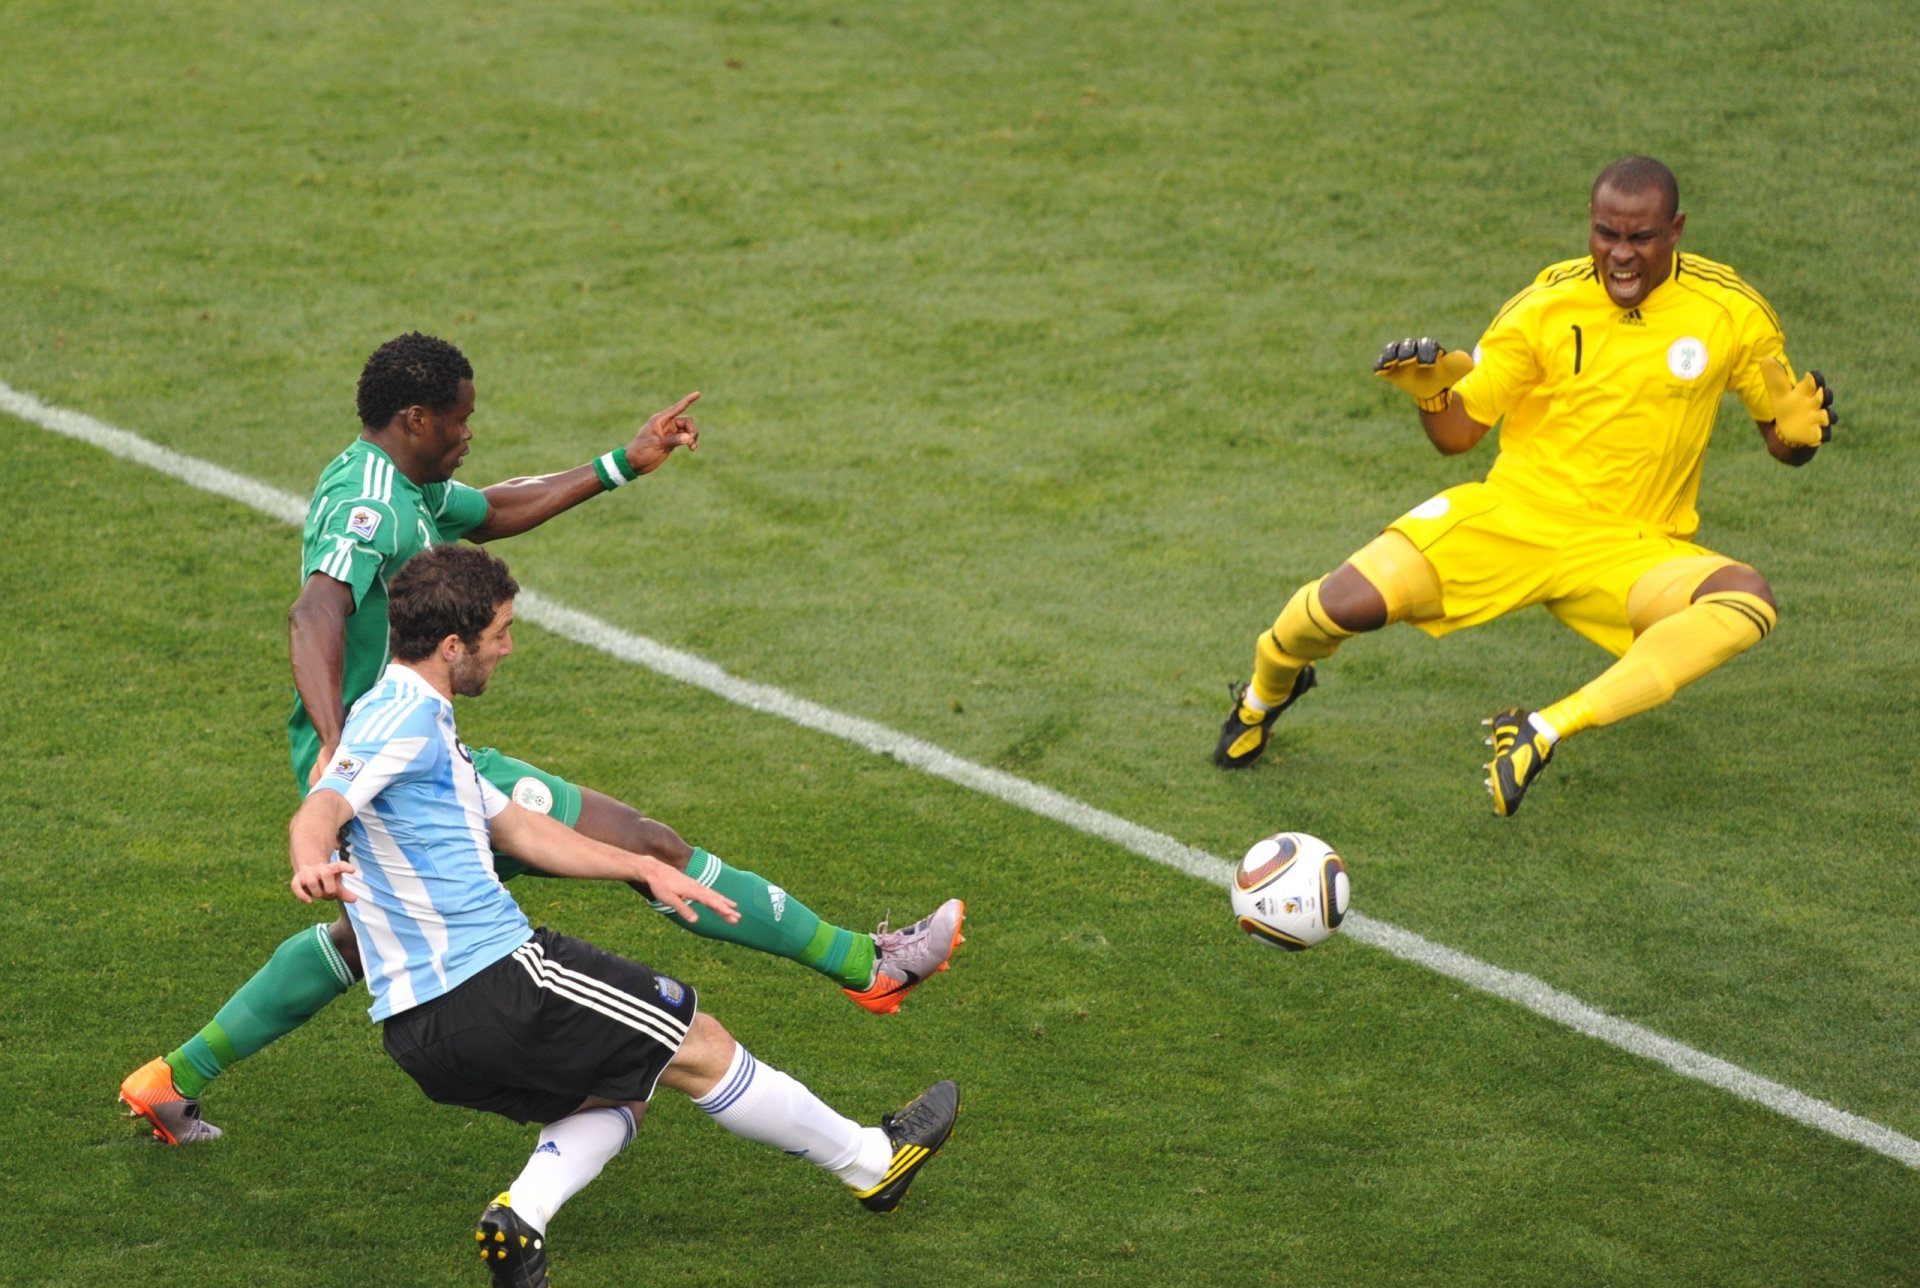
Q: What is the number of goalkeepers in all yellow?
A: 1